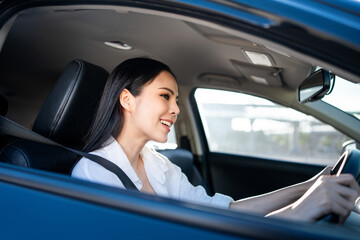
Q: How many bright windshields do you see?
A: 1